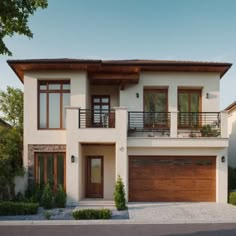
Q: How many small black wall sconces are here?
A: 4